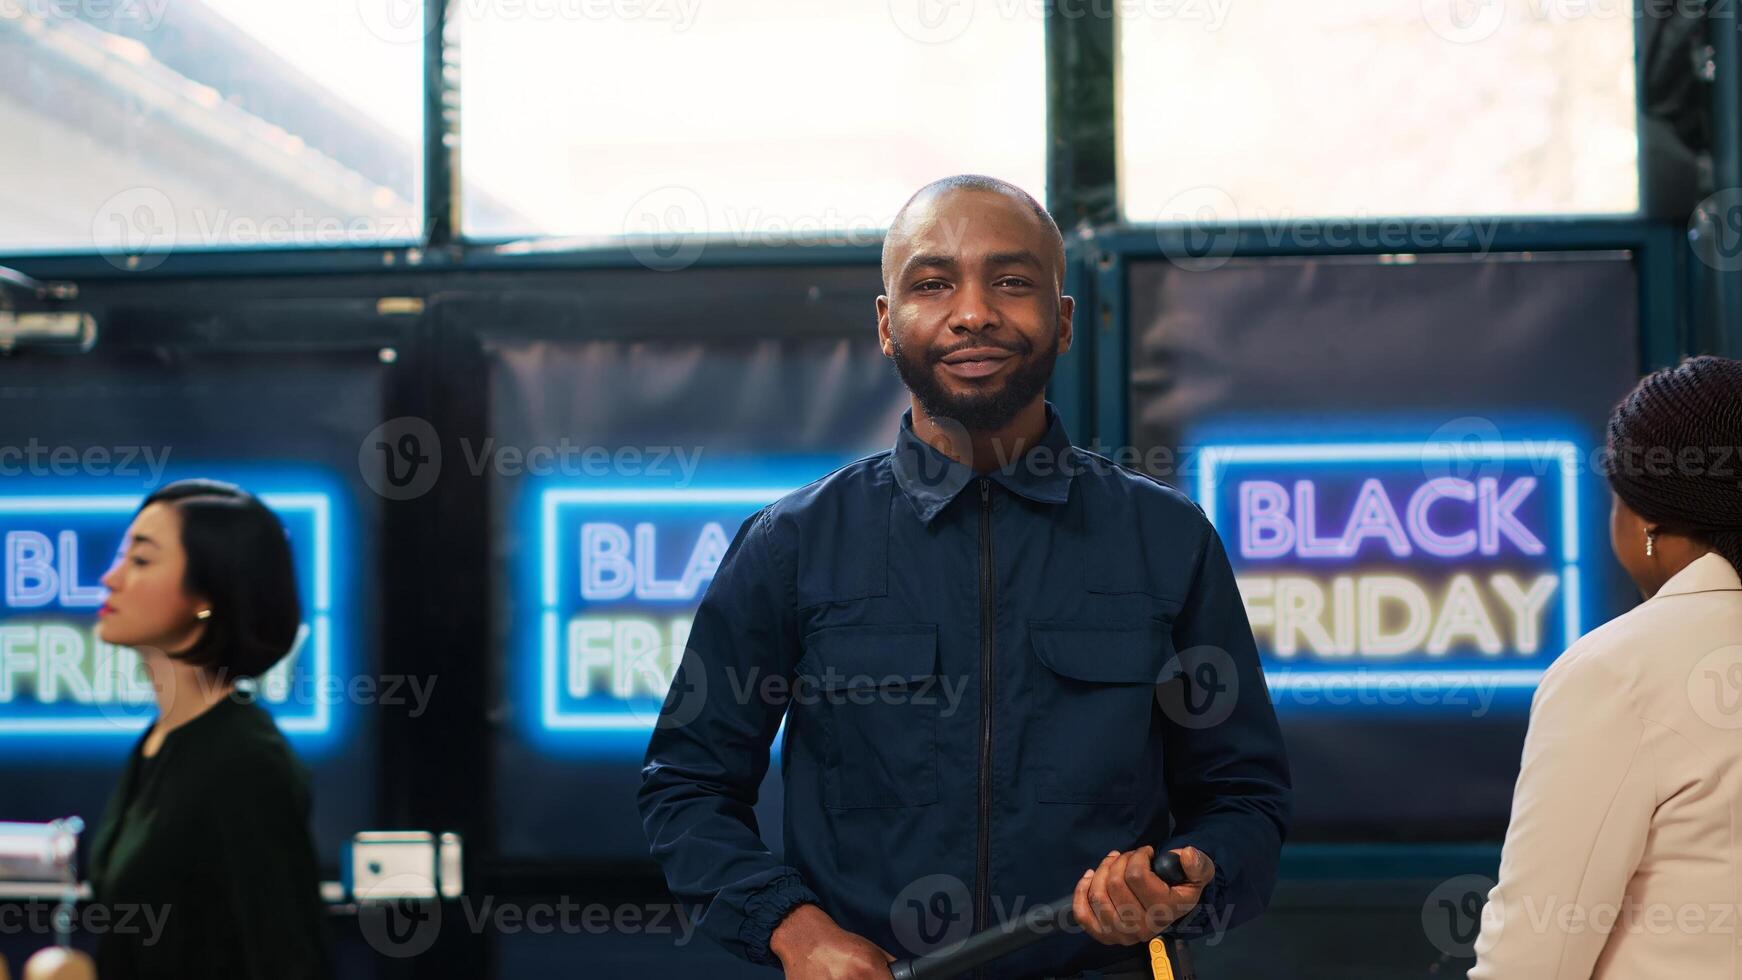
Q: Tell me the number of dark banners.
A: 3